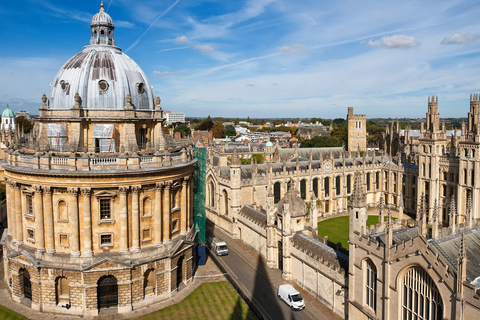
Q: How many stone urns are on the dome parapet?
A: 4